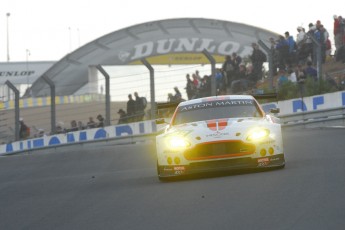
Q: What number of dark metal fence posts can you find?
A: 7